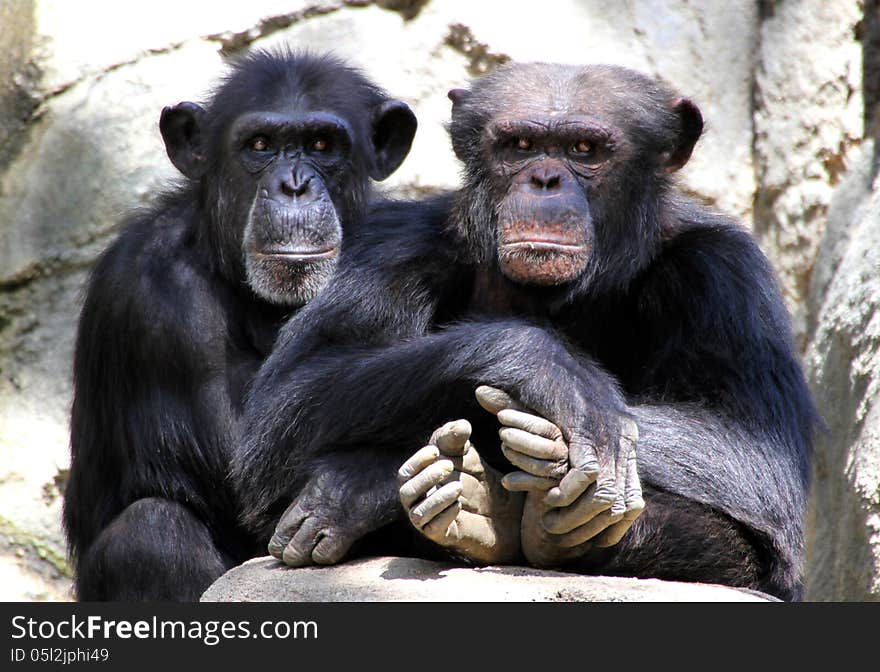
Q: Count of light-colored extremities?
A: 3